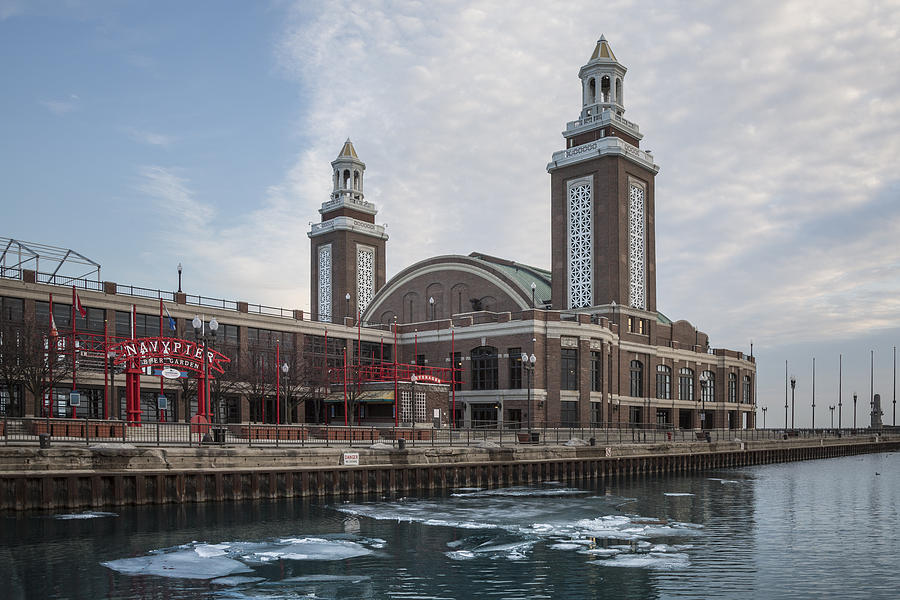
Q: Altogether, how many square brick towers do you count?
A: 2